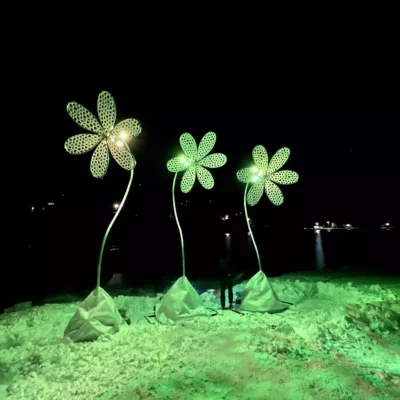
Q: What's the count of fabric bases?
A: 3